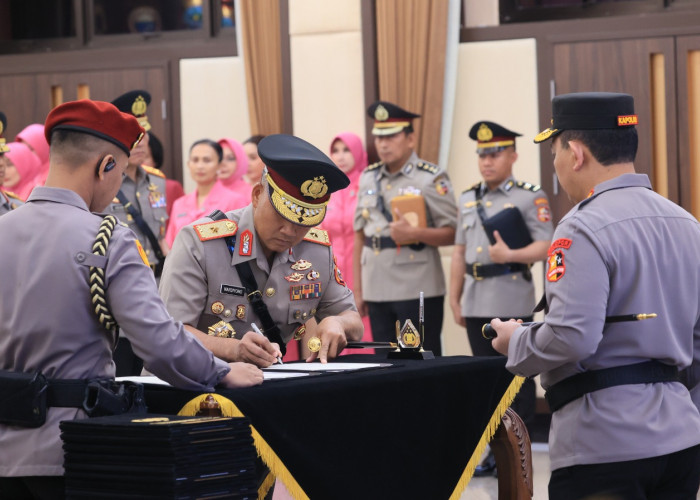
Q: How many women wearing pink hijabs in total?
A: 4